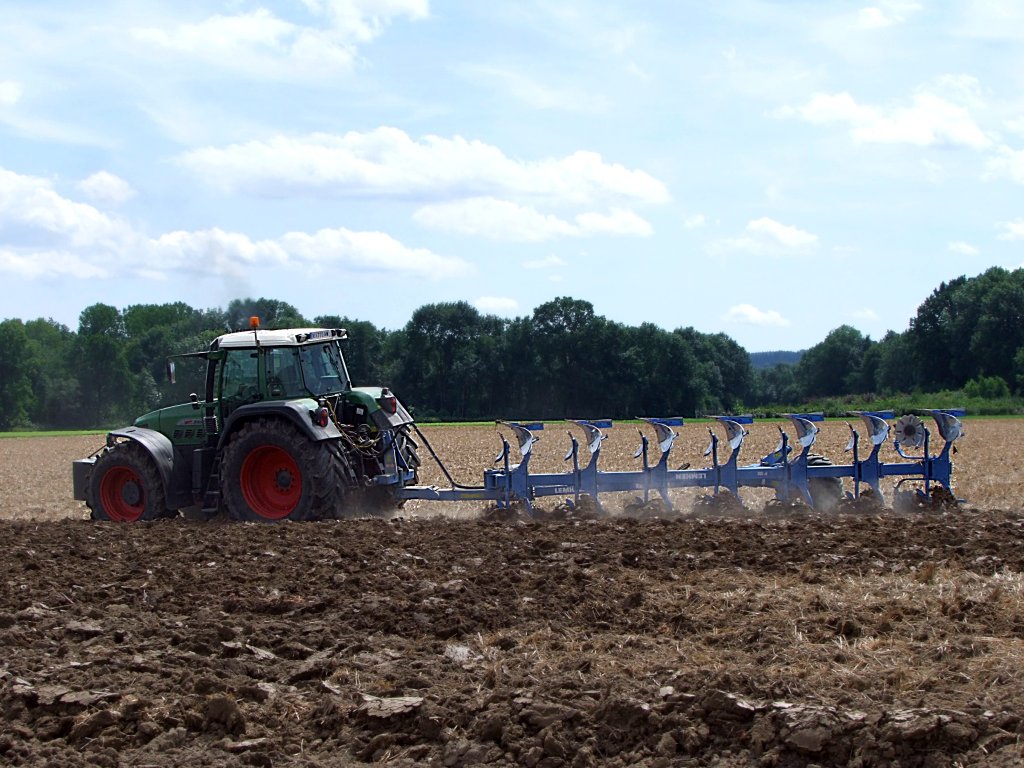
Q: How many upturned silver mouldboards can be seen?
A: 7